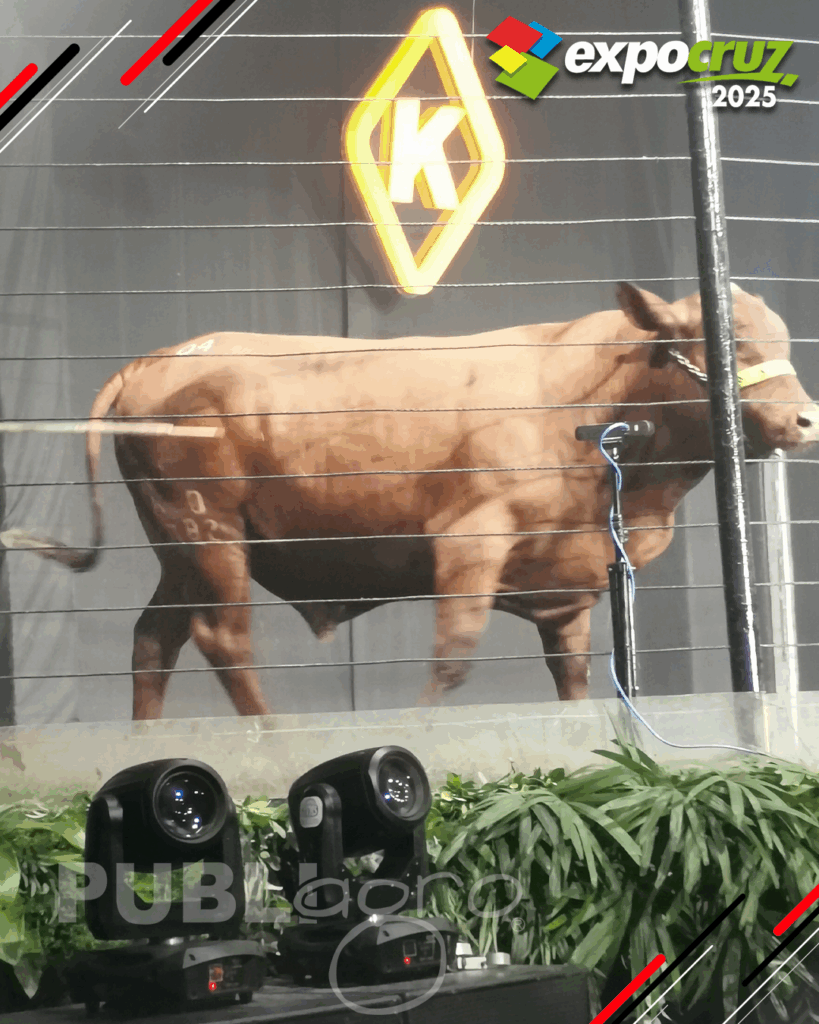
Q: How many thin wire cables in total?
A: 11